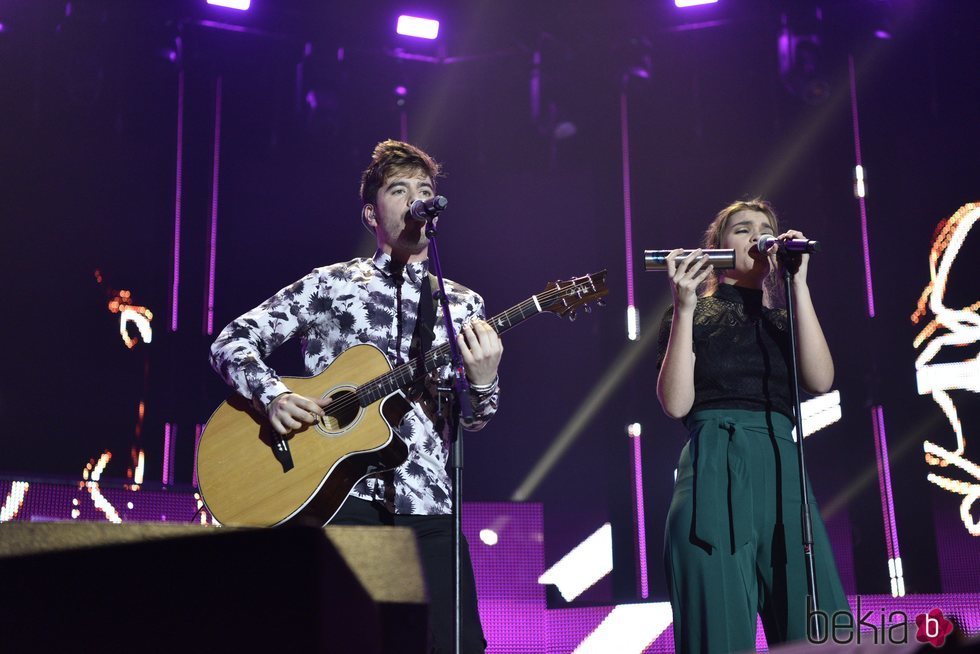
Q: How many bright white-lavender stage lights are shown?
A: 3